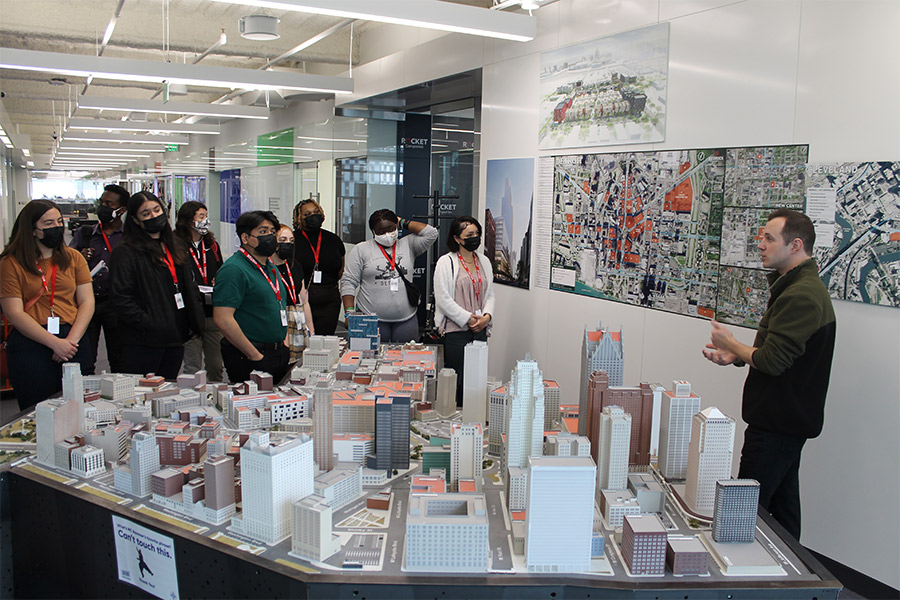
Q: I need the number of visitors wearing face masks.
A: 9